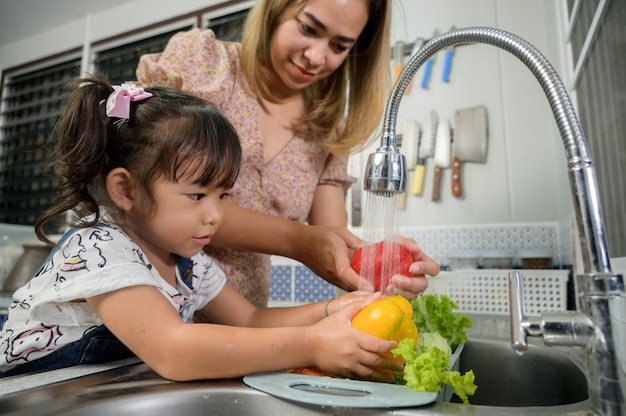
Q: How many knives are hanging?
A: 8